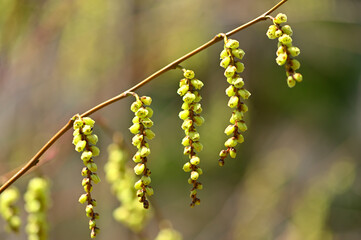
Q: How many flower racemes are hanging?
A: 5